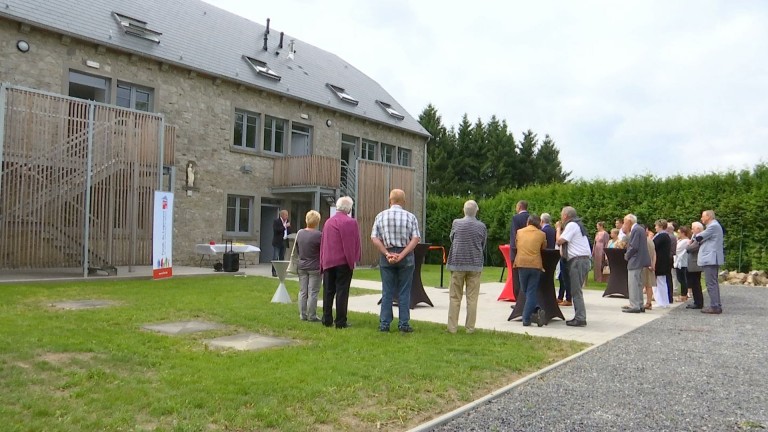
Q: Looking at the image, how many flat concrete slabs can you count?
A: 3